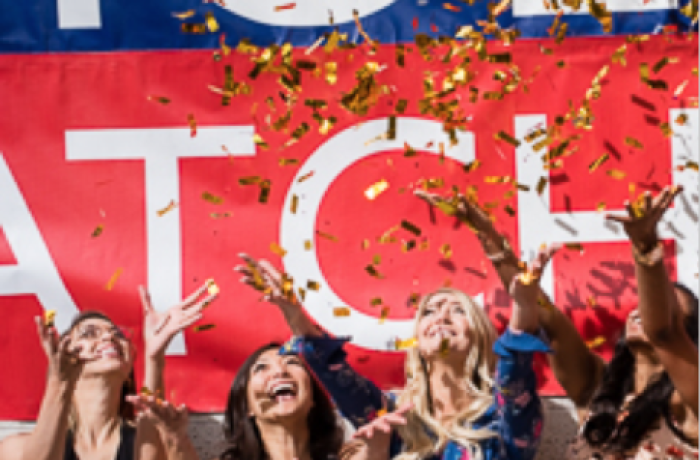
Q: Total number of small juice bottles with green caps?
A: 0